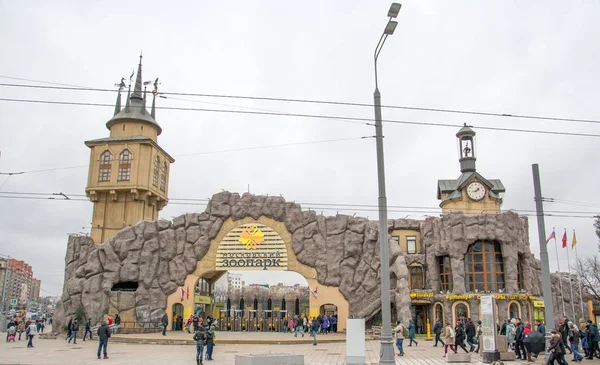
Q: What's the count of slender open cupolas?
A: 1